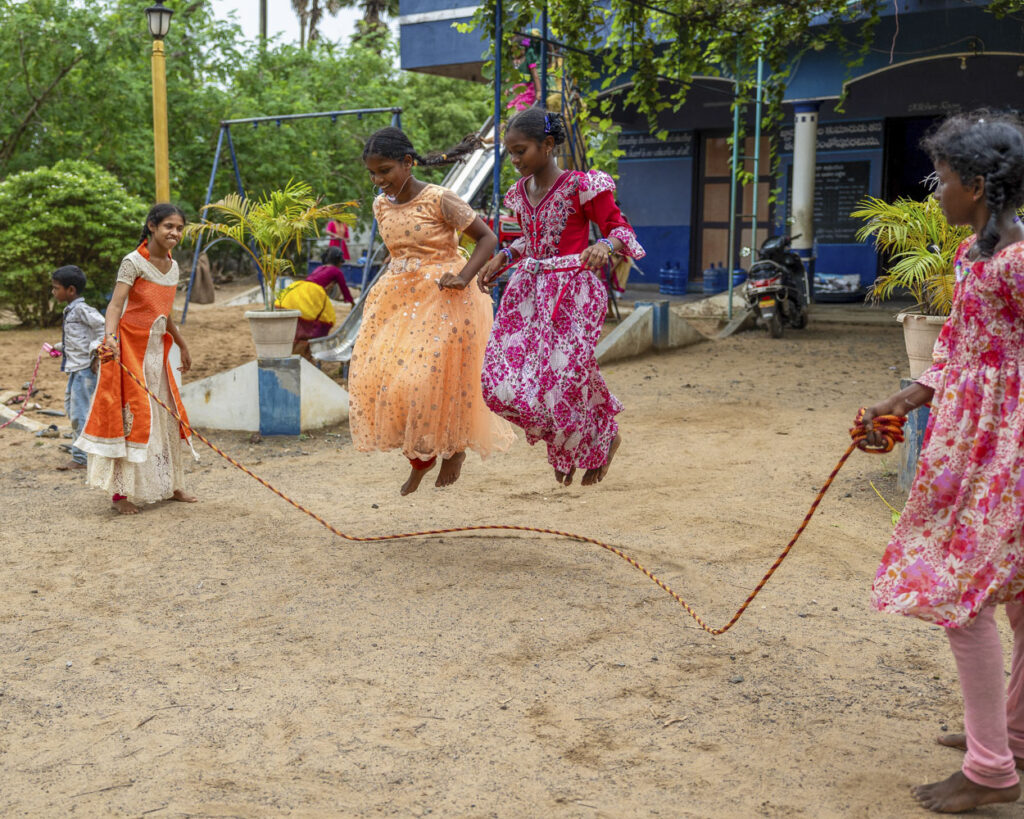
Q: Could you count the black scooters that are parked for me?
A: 1